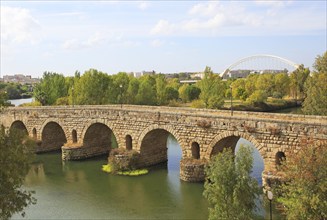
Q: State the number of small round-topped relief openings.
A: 5